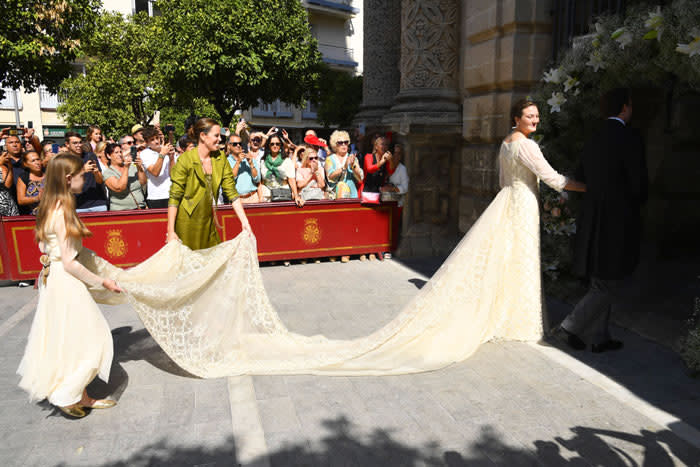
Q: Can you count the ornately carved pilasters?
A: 2